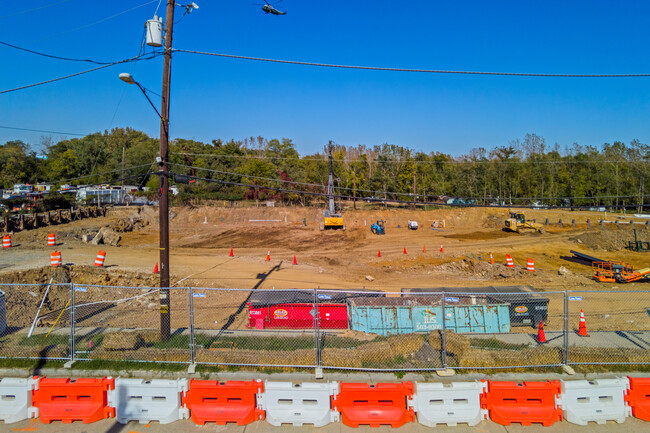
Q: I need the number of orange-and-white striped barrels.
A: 6